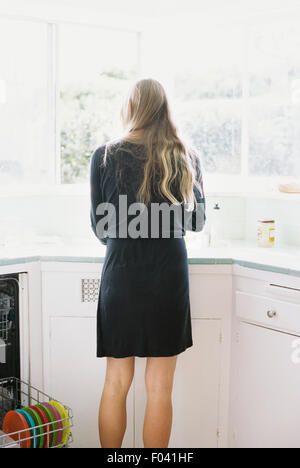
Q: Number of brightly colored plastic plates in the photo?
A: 7